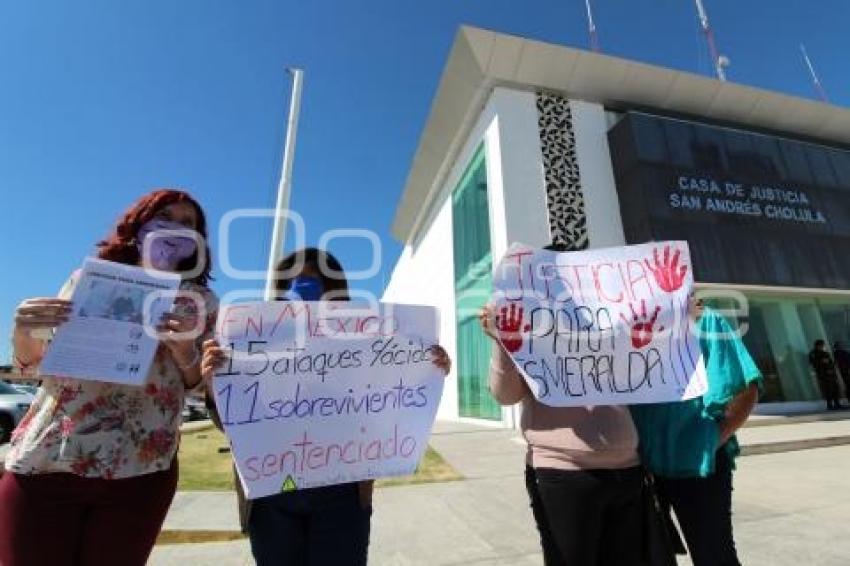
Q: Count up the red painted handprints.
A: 3